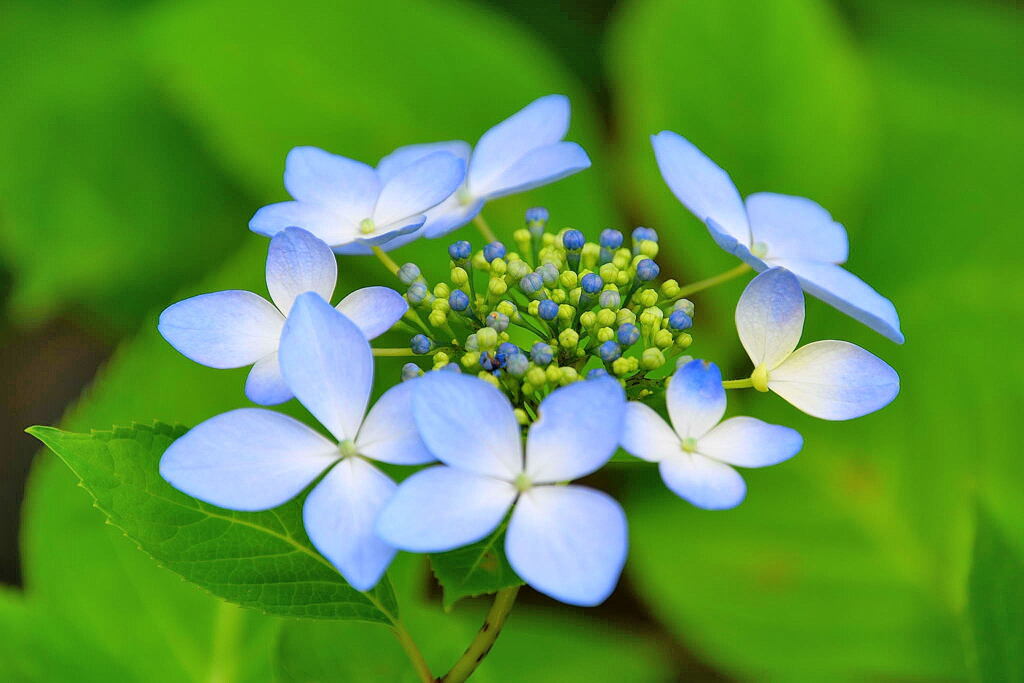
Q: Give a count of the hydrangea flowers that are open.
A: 8